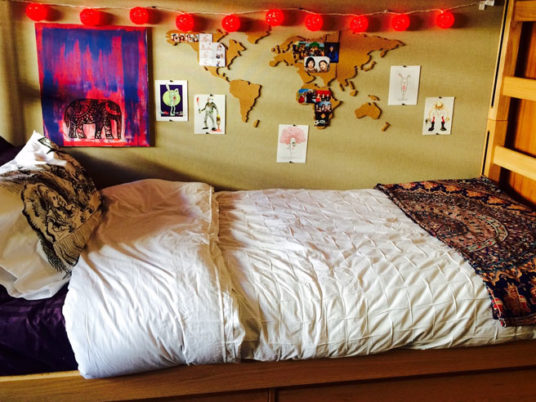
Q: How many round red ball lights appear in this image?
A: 10